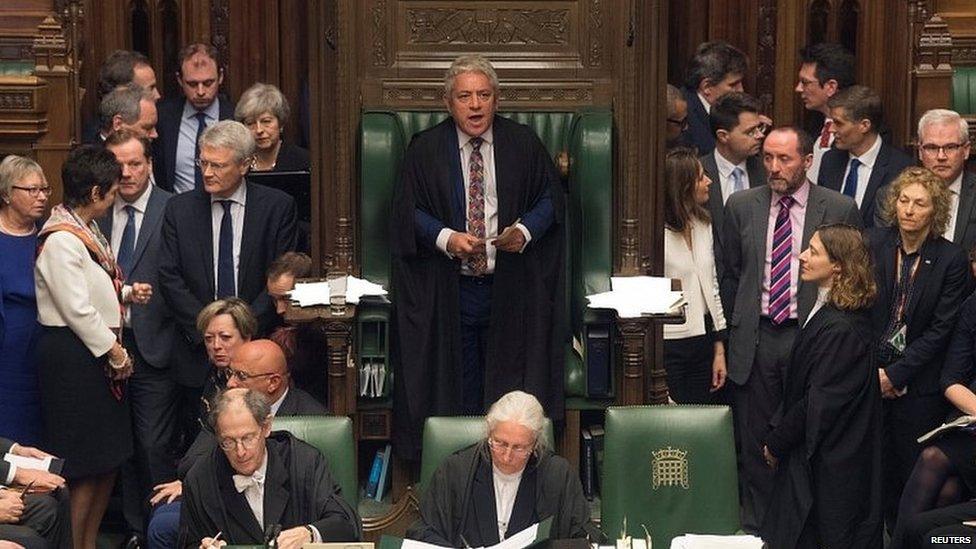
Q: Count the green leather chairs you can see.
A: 4